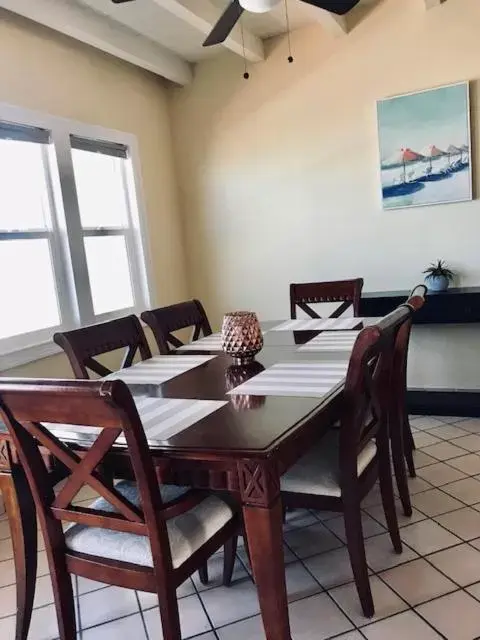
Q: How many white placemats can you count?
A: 6